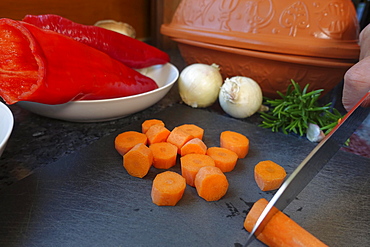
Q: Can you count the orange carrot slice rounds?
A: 14